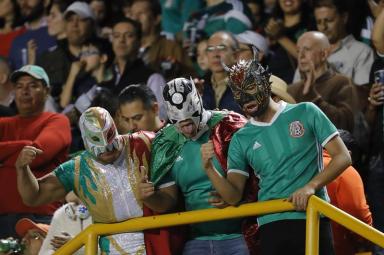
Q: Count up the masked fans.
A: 3